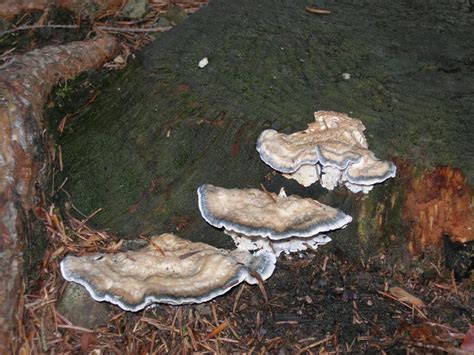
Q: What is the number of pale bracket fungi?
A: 3